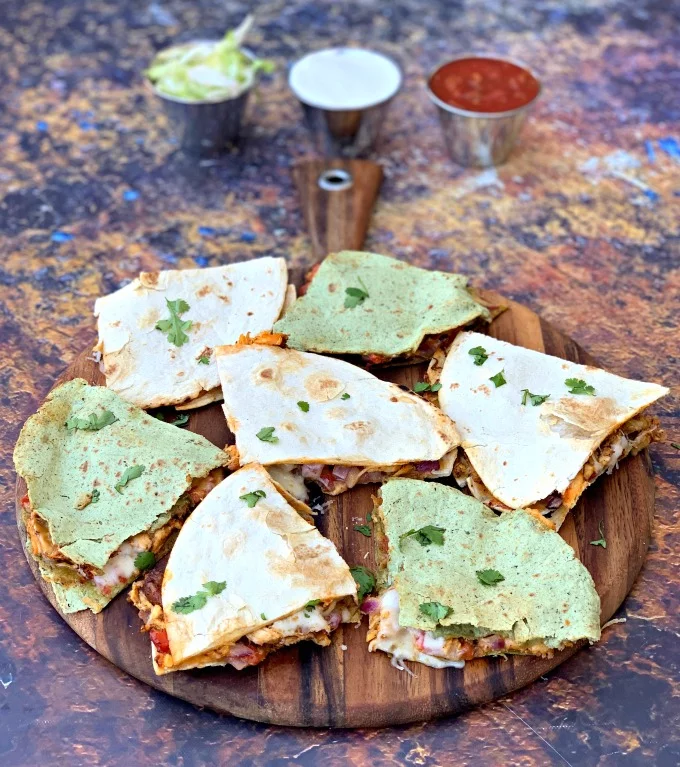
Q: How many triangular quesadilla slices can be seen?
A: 7